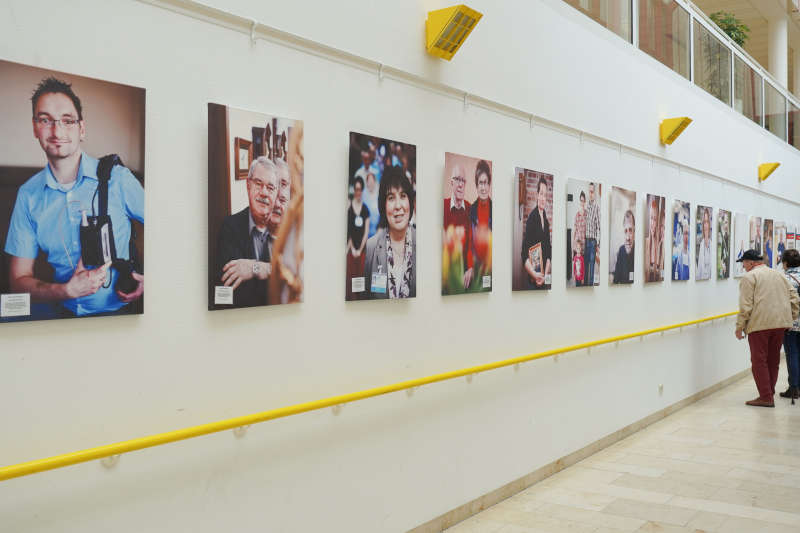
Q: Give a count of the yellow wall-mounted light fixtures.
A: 3